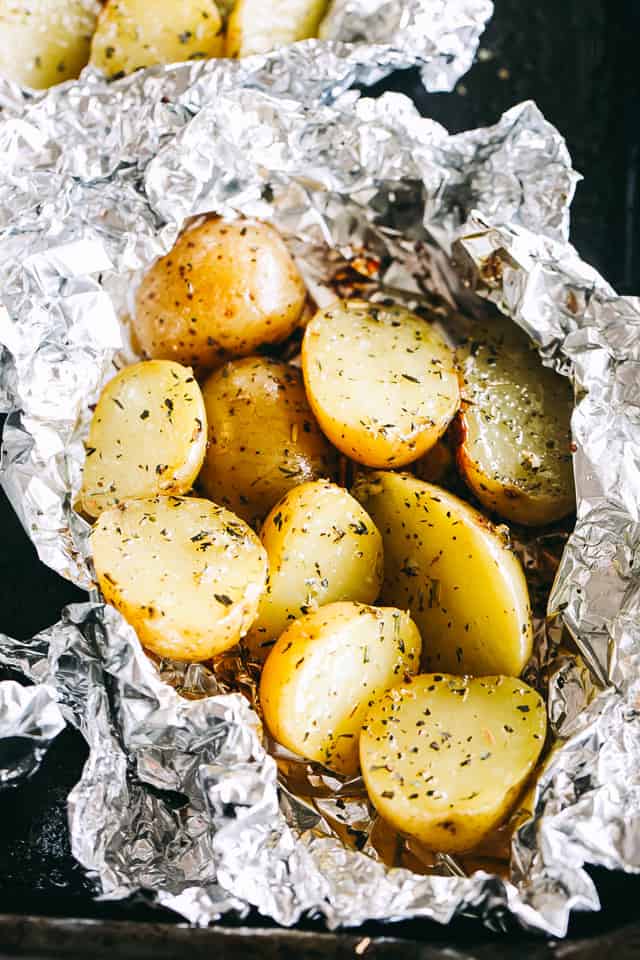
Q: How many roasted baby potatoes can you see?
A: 13